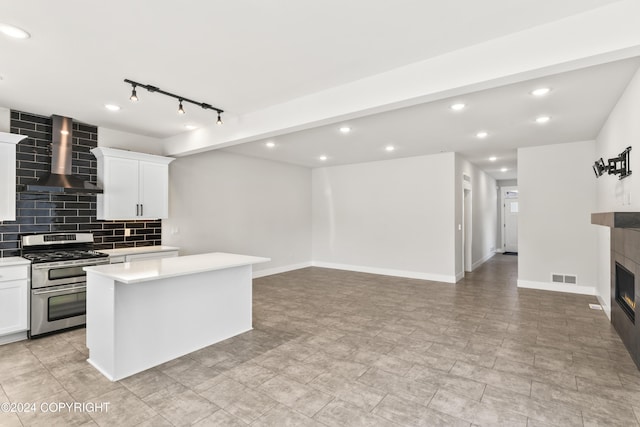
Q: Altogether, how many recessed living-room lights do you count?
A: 8